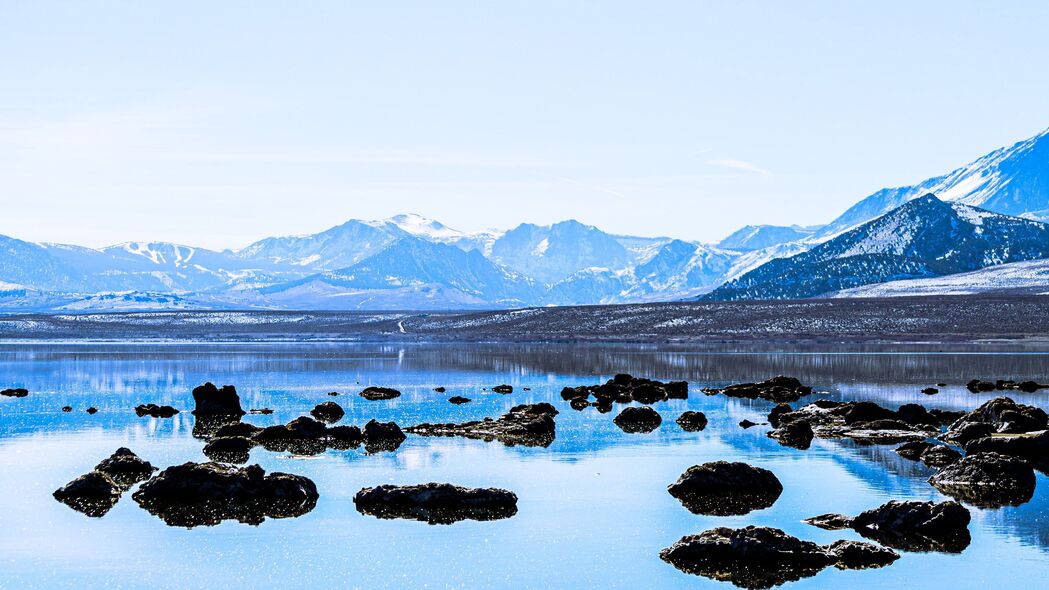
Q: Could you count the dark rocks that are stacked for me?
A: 0